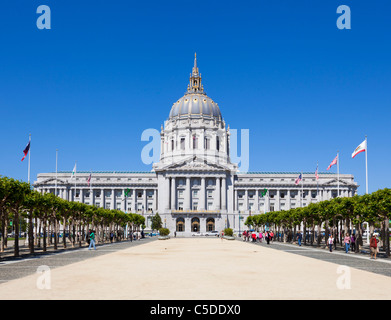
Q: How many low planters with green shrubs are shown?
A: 2